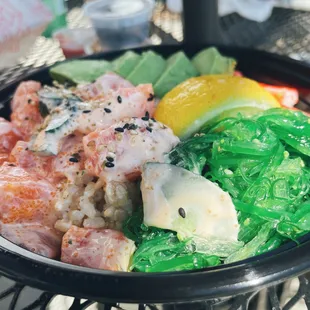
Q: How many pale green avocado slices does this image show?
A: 5